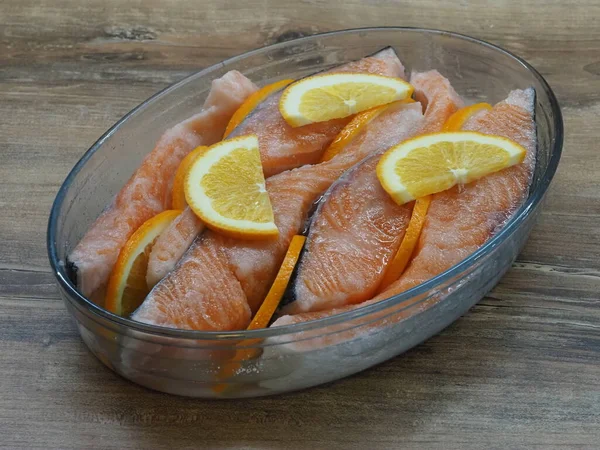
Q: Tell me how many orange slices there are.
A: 10